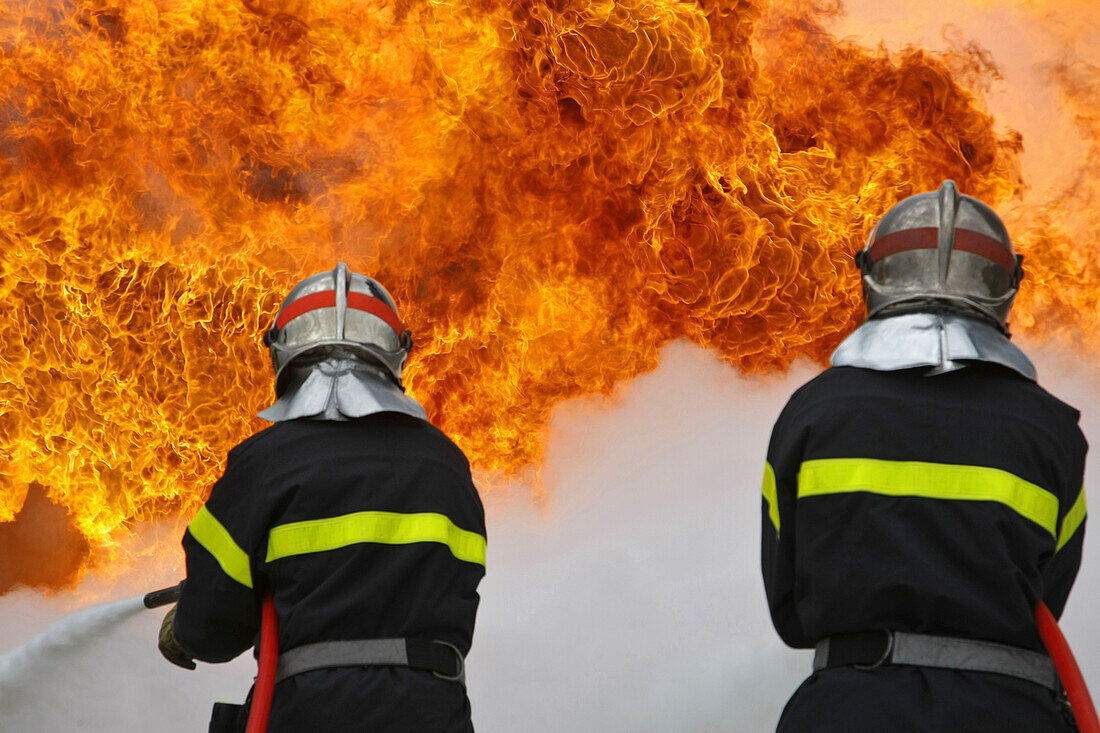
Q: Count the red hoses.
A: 2